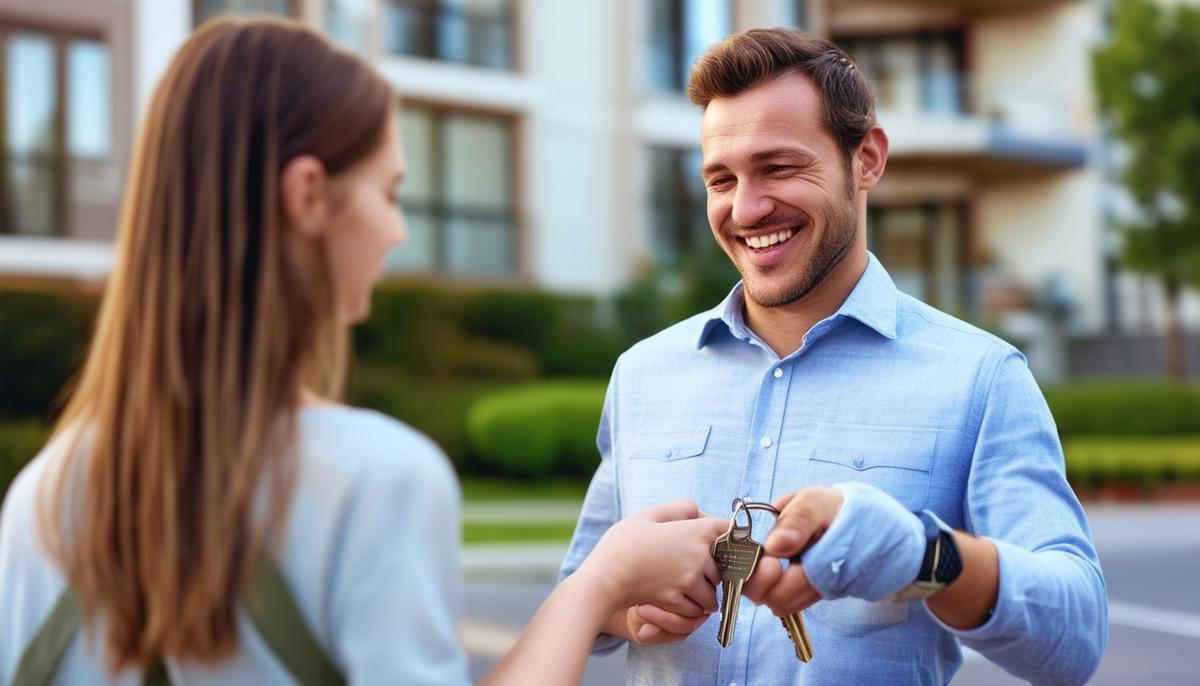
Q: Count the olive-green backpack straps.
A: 2